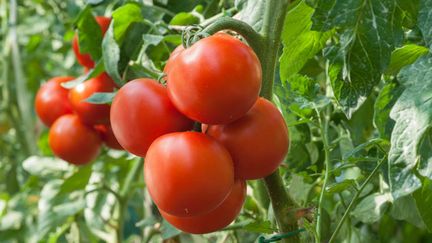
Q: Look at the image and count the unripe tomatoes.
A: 0